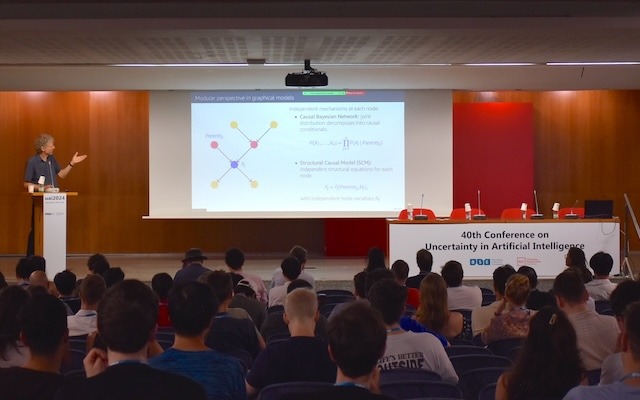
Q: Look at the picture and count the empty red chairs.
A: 4